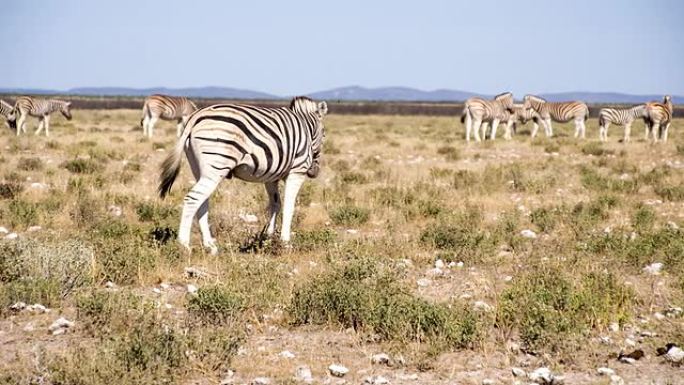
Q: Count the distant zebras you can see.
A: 8